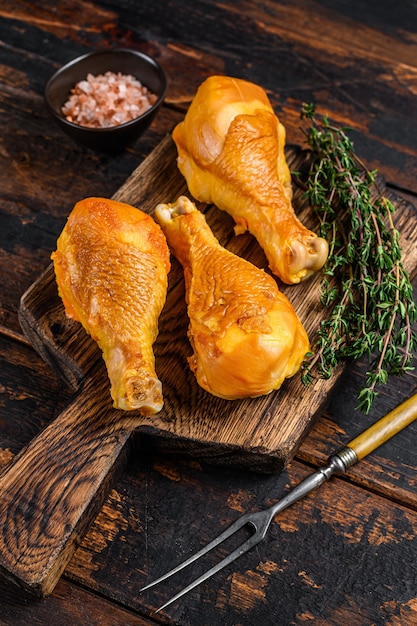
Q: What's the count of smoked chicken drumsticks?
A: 3